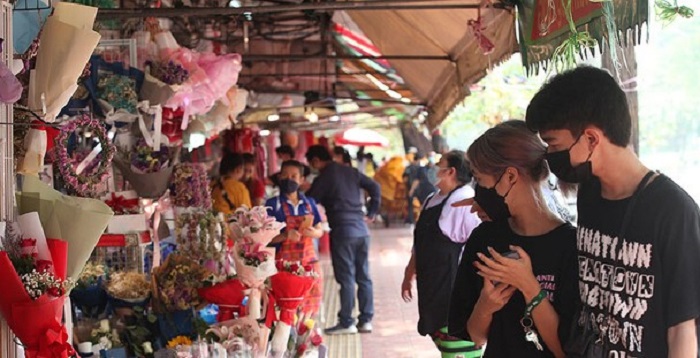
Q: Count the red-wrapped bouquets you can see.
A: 3